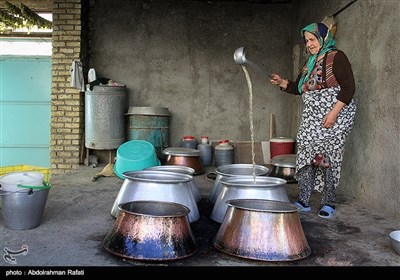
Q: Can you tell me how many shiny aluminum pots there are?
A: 4